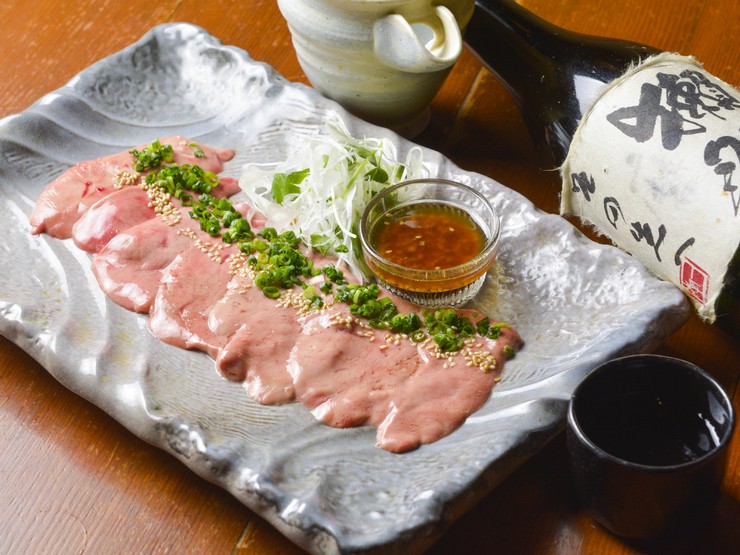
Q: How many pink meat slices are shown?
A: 7